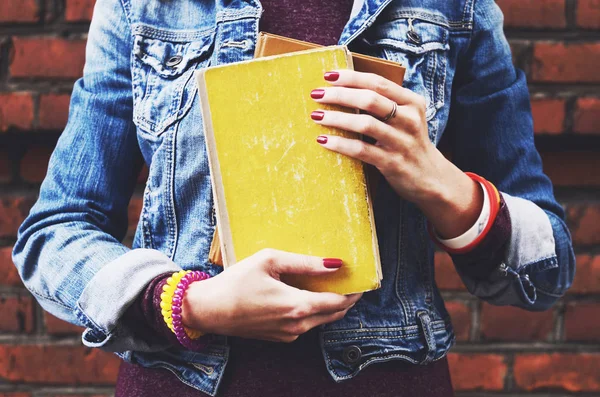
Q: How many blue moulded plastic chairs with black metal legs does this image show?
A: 0